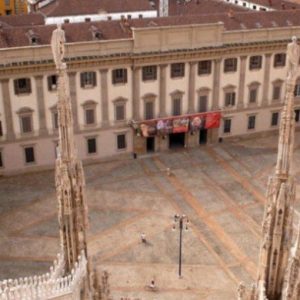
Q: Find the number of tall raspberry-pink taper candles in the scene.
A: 0